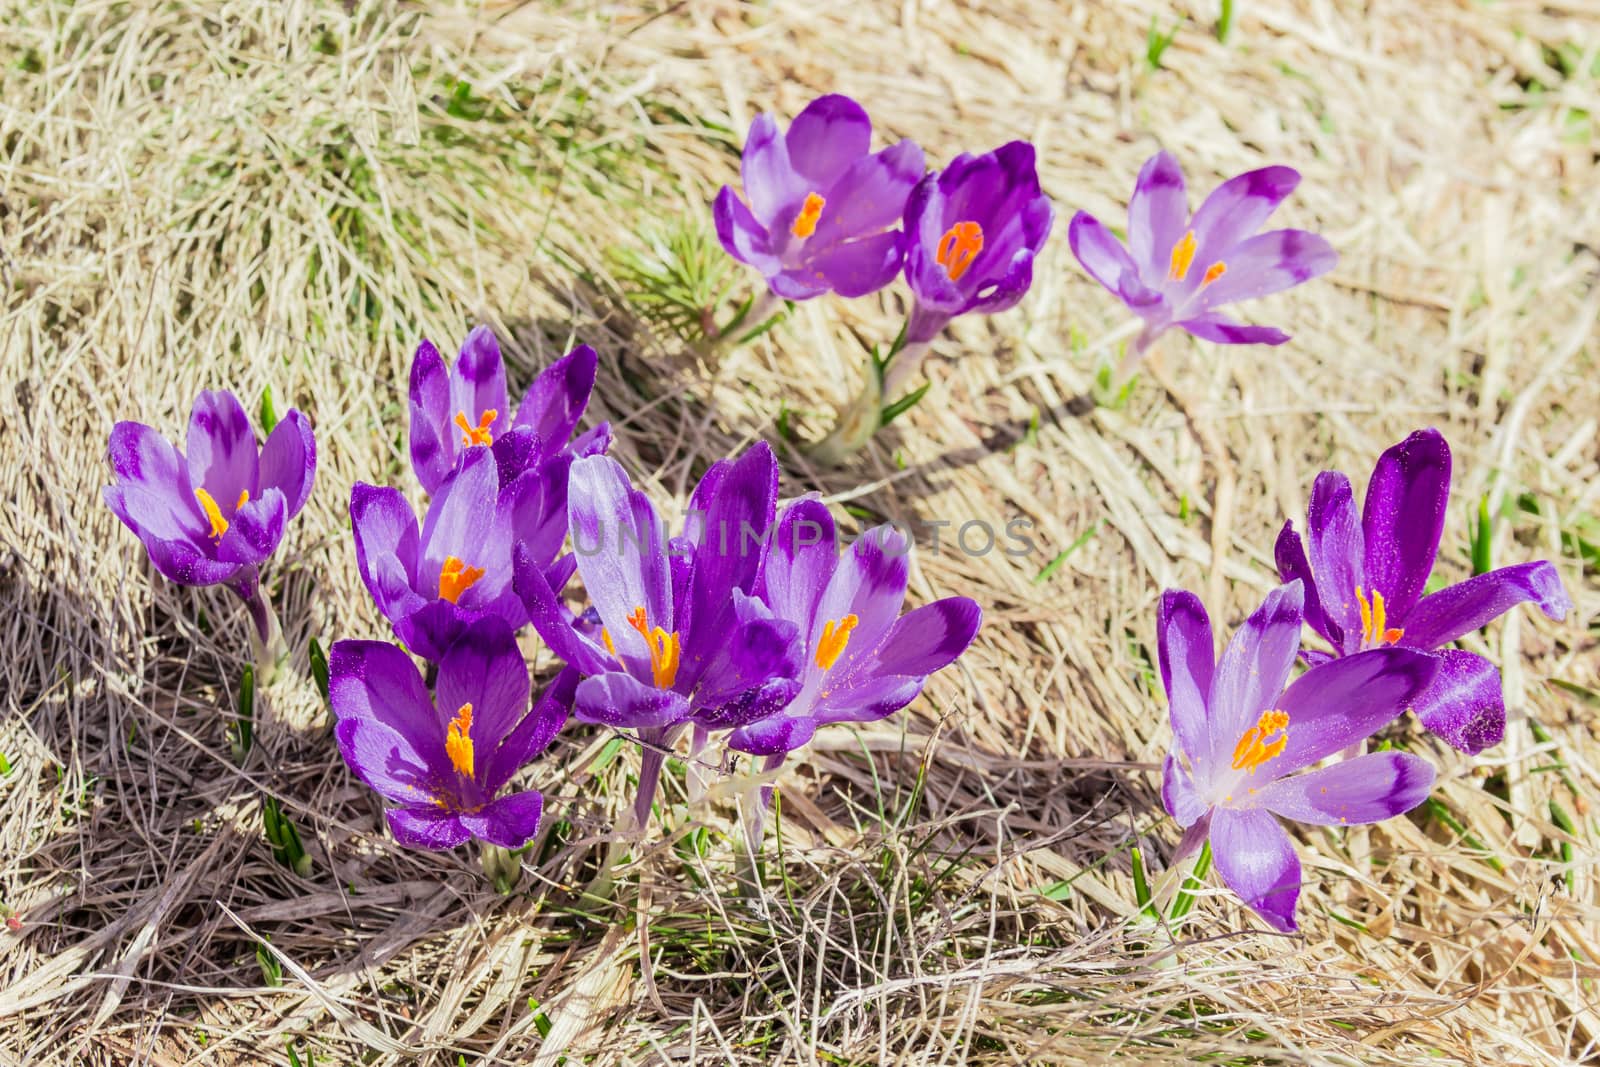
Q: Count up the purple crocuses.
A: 11